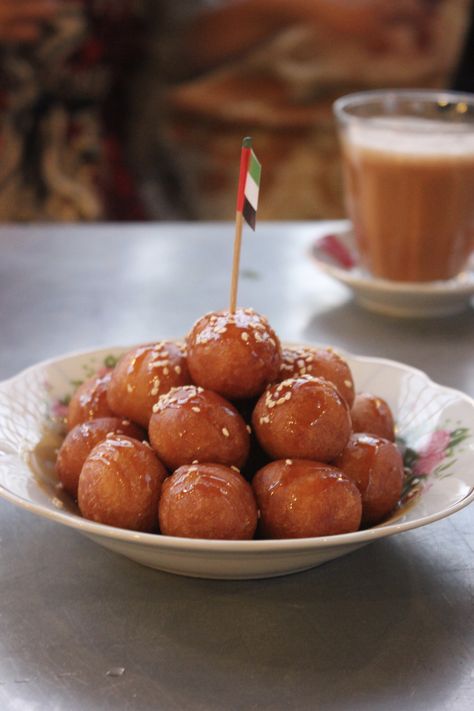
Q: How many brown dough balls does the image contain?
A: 12